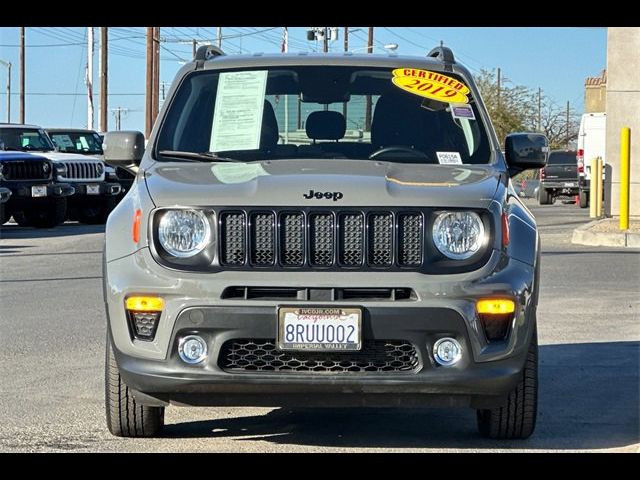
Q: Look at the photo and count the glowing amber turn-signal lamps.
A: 2